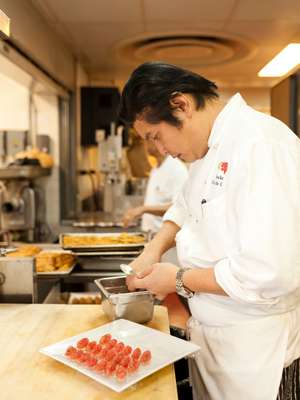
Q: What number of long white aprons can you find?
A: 1